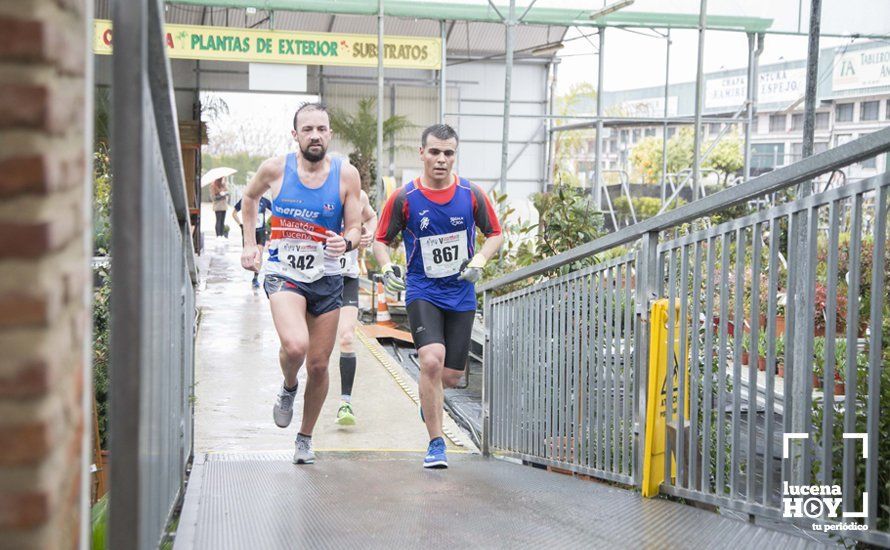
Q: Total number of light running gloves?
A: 2